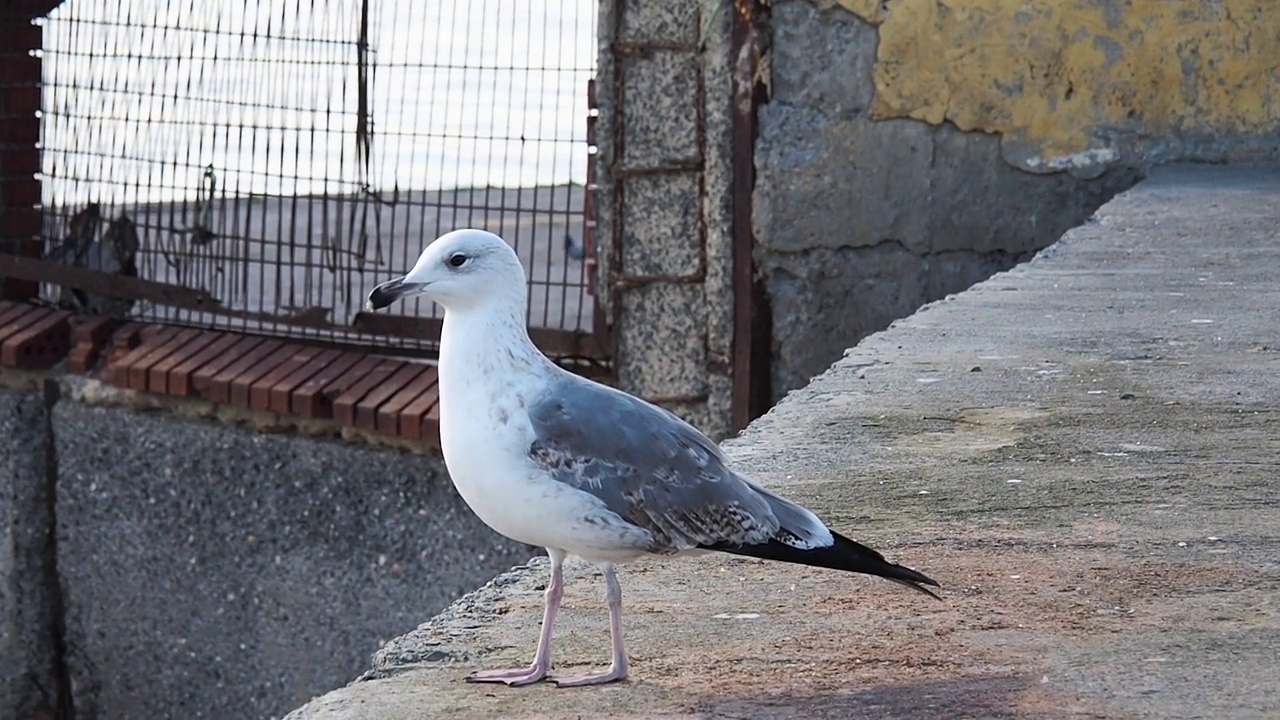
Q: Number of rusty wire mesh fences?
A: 1